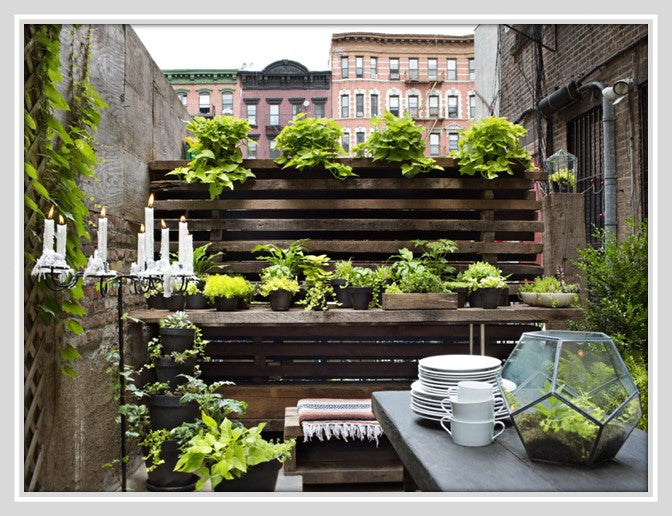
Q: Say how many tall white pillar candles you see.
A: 8